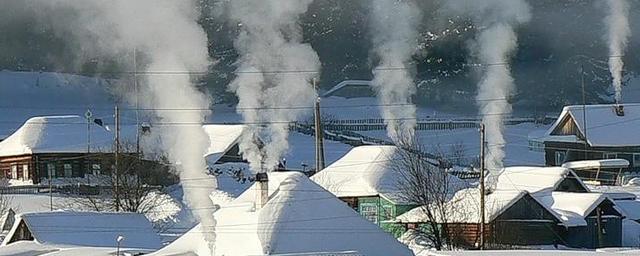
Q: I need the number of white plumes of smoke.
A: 5